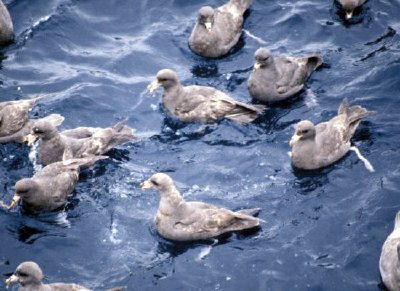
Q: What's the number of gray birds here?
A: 12